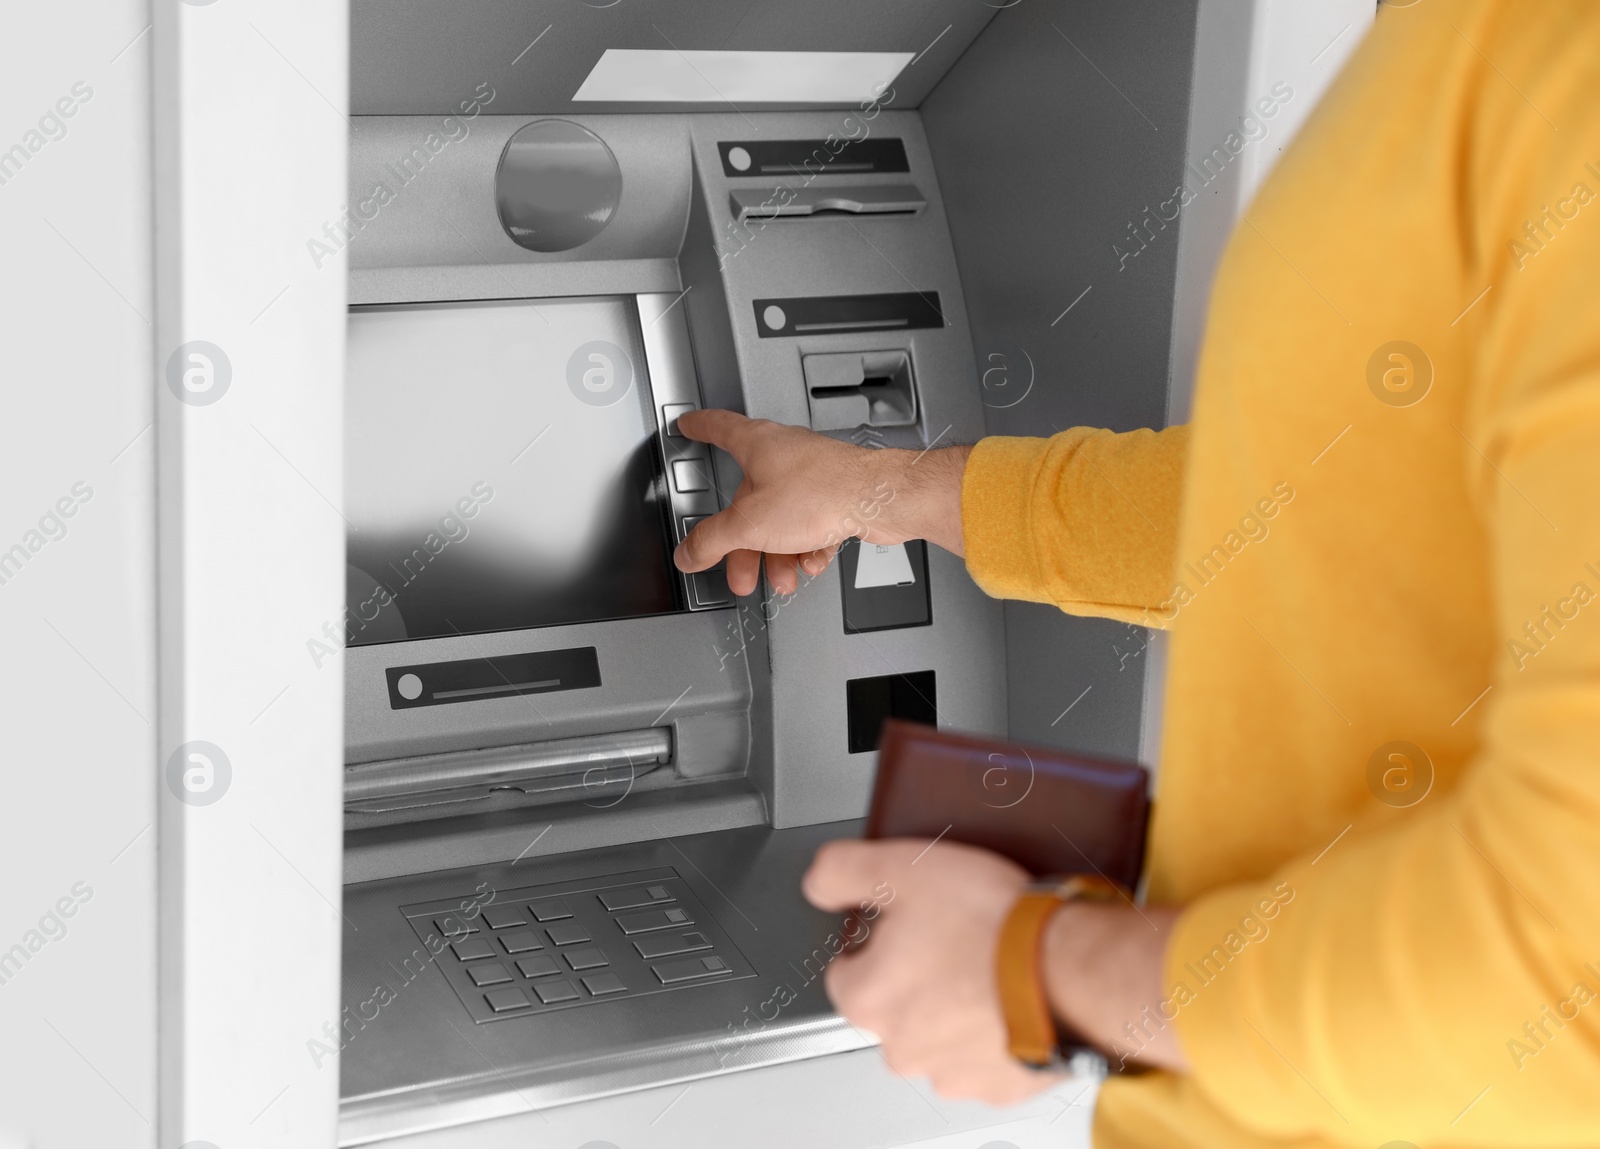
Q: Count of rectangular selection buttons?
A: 4